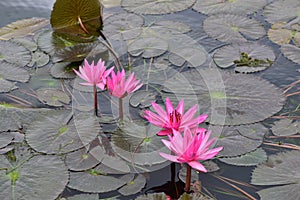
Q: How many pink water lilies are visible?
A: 4